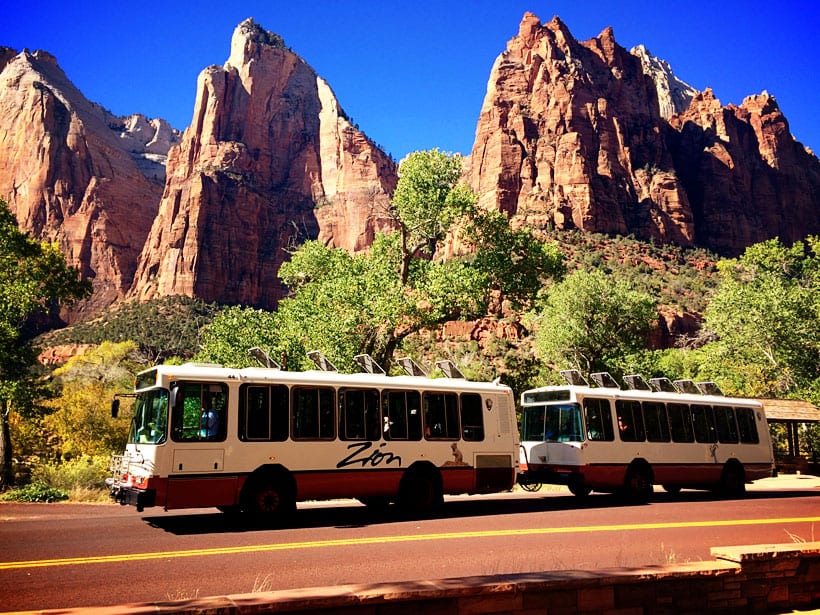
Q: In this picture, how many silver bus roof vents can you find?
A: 11